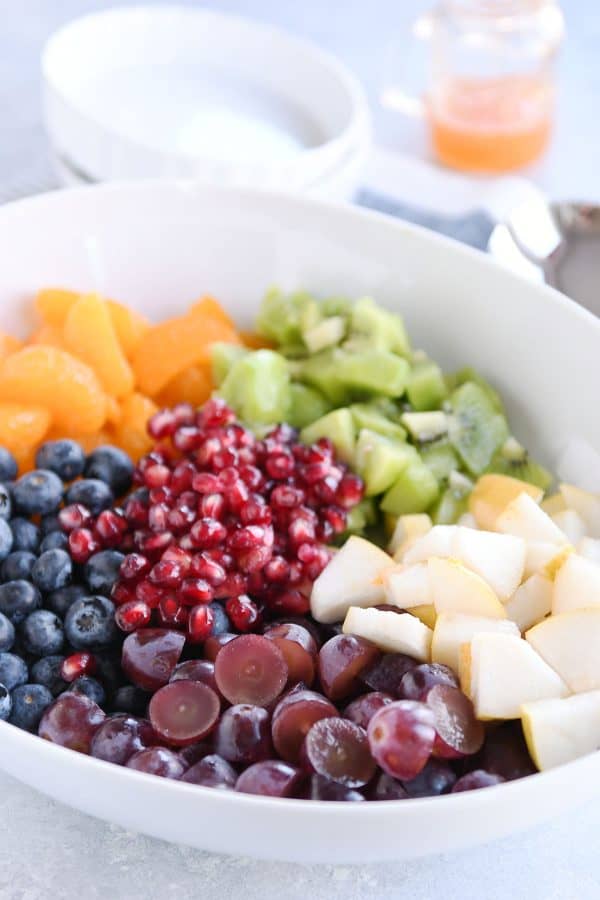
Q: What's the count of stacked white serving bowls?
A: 2